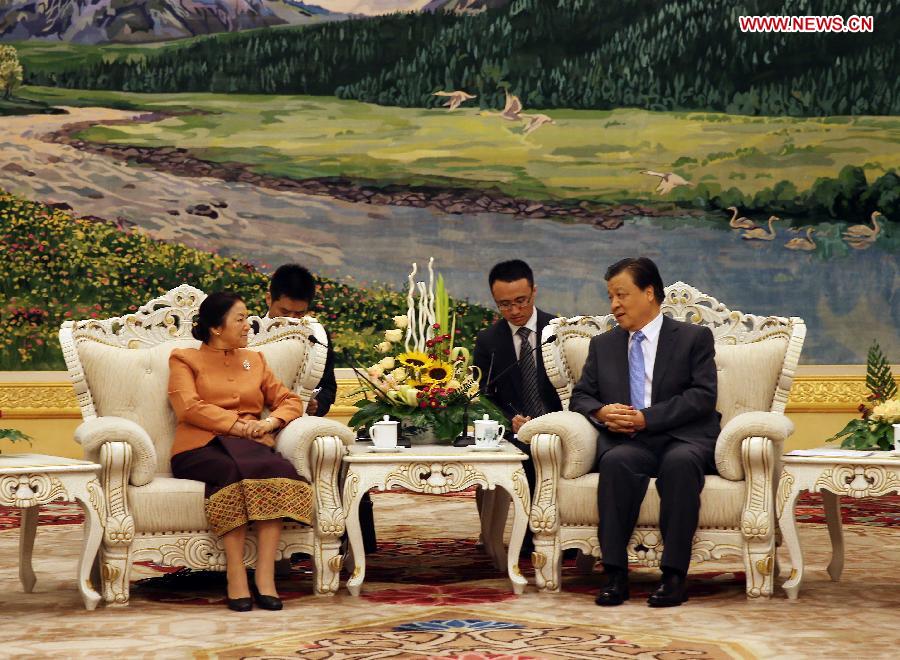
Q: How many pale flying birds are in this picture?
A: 4